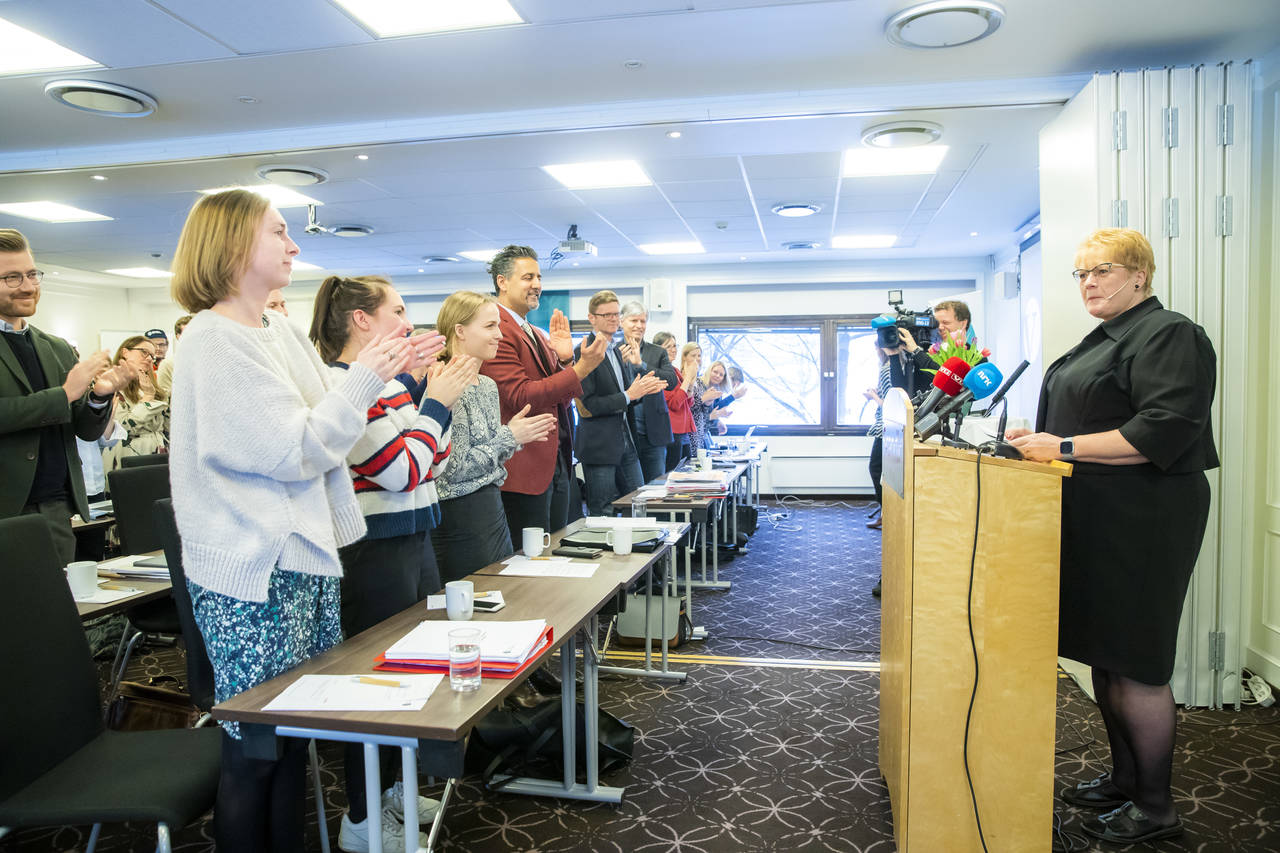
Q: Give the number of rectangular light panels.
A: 11